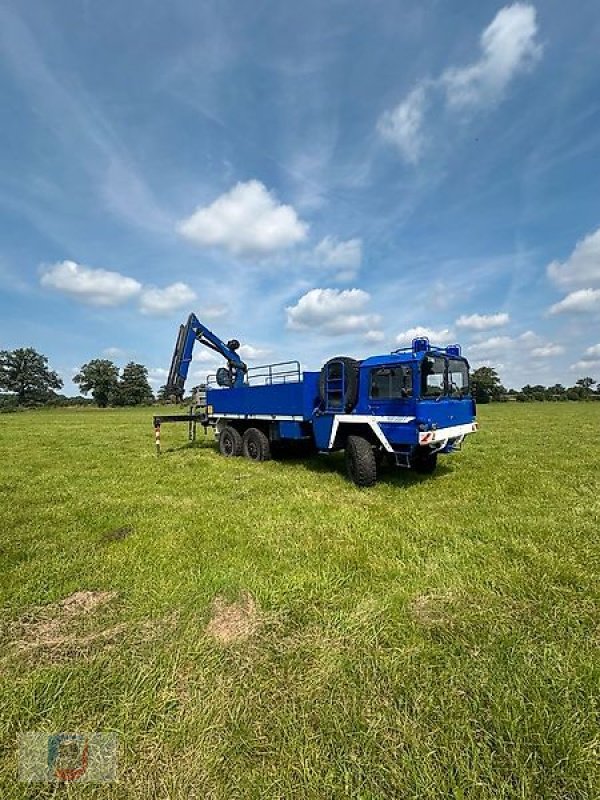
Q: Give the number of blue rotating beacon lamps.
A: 2